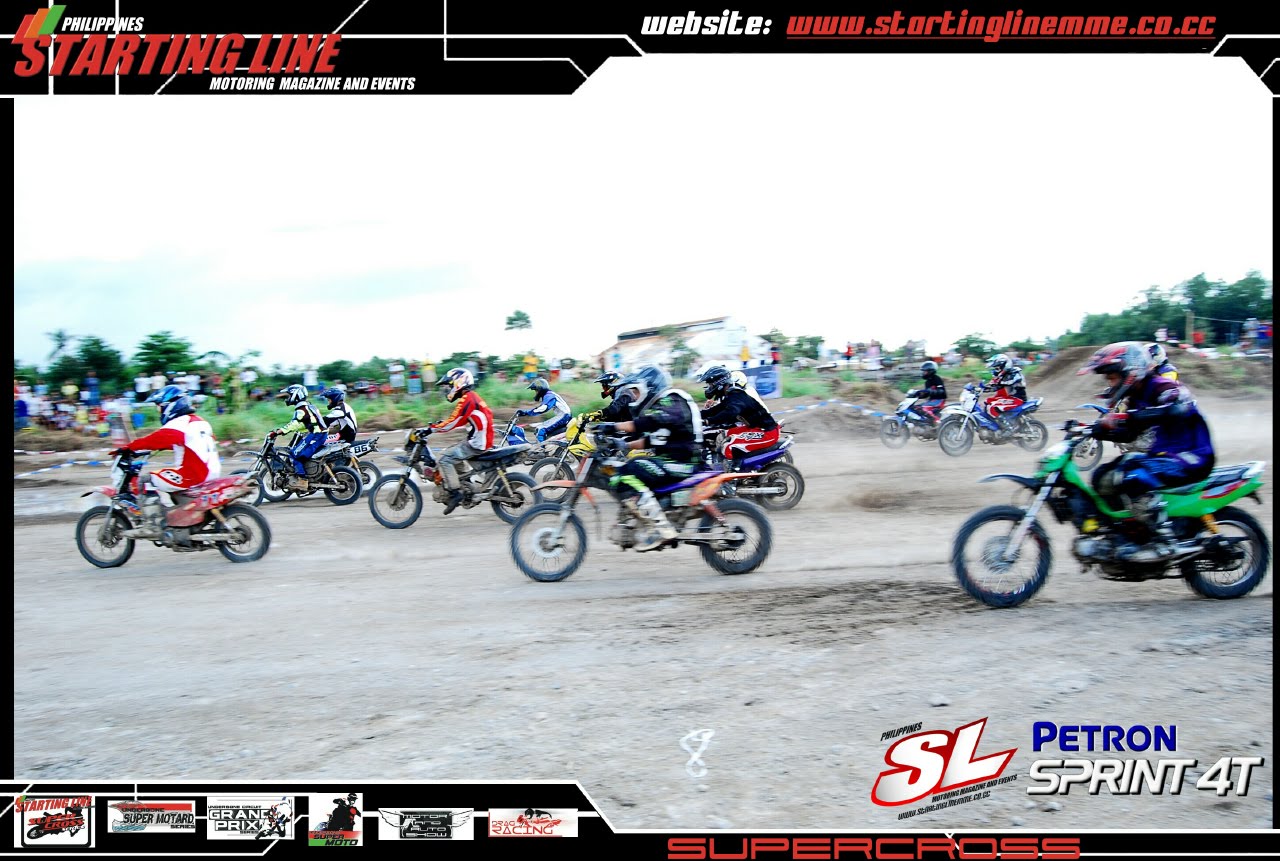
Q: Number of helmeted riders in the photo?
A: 13